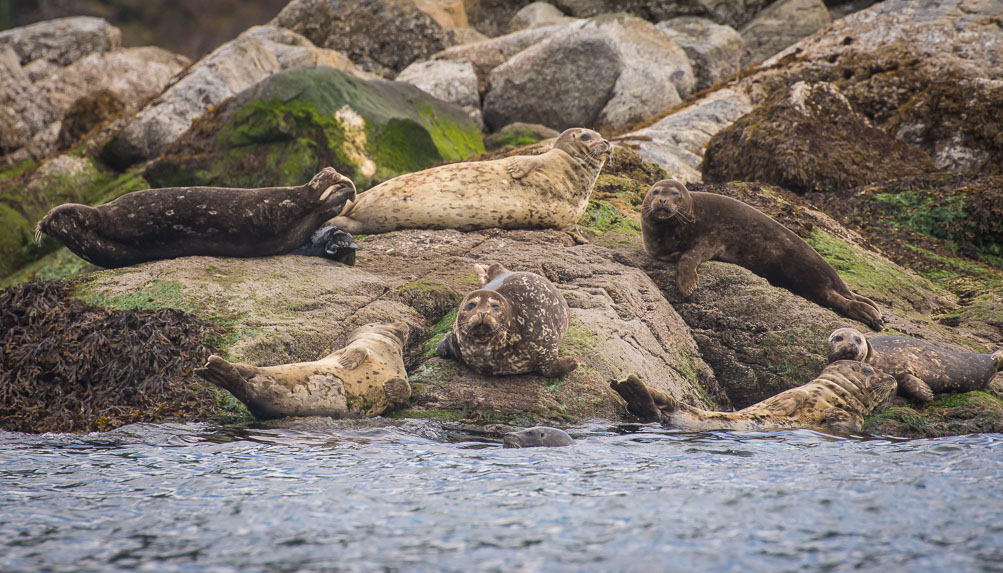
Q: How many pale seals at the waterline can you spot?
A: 2